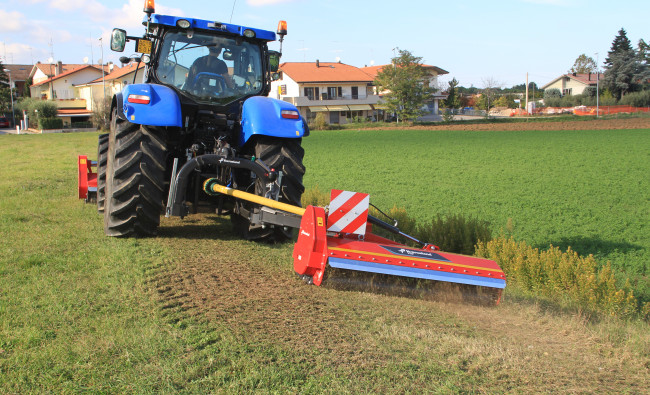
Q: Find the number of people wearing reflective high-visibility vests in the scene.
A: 0